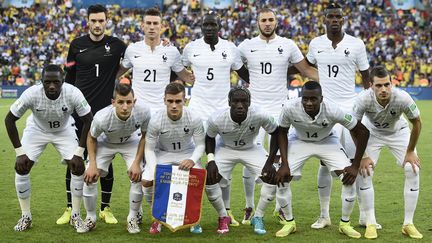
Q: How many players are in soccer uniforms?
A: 11